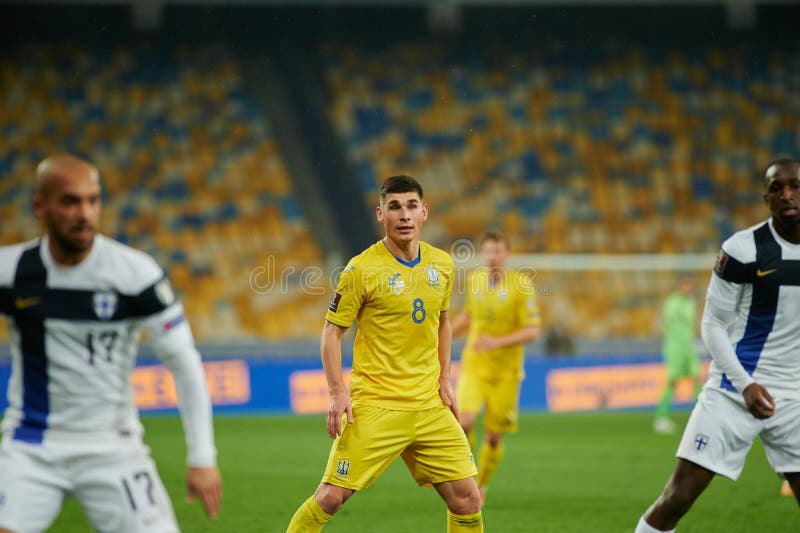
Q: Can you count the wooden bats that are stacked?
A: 0